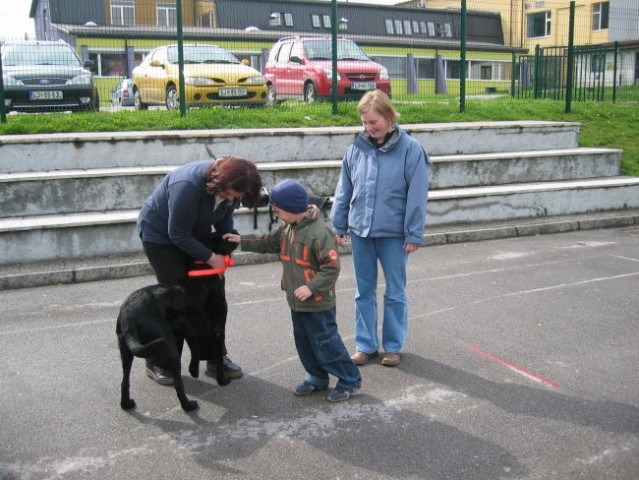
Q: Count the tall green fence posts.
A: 5